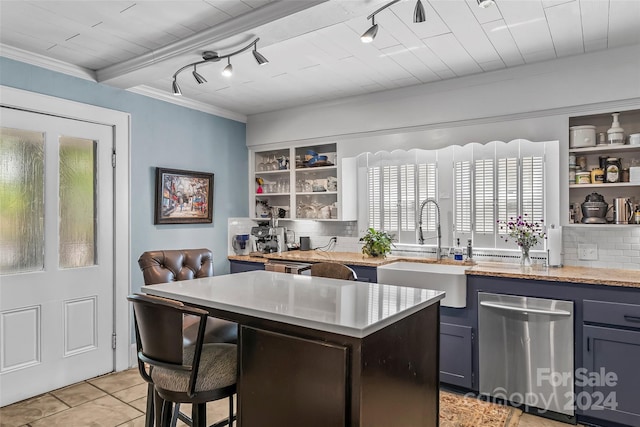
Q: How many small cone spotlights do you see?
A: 7